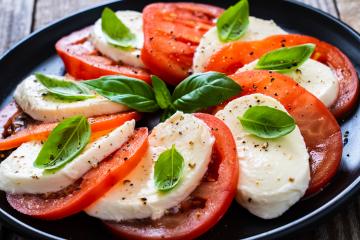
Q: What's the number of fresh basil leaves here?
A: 10